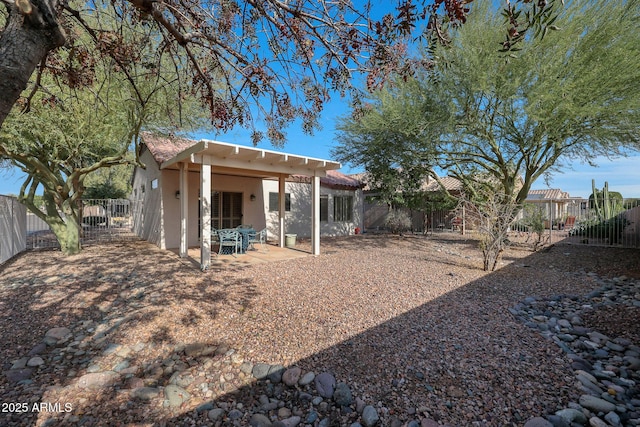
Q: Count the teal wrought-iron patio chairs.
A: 4